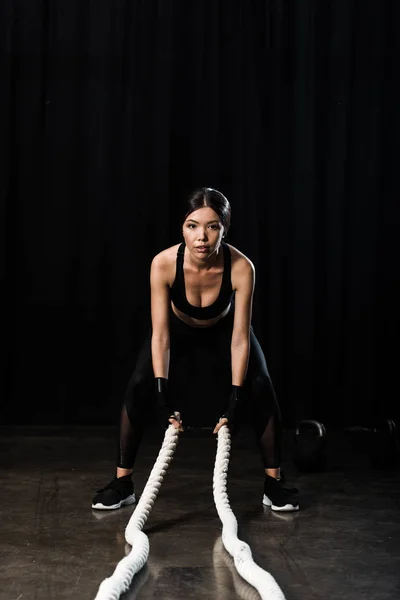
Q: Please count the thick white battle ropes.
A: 2